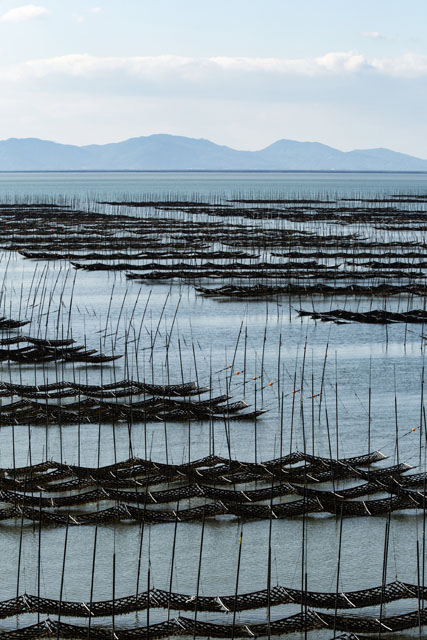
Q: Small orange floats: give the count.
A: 7